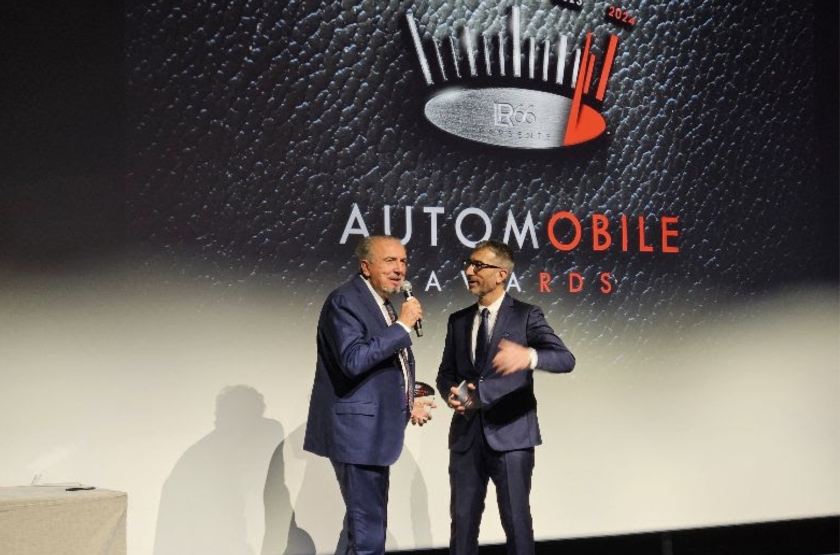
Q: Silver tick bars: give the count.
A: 11